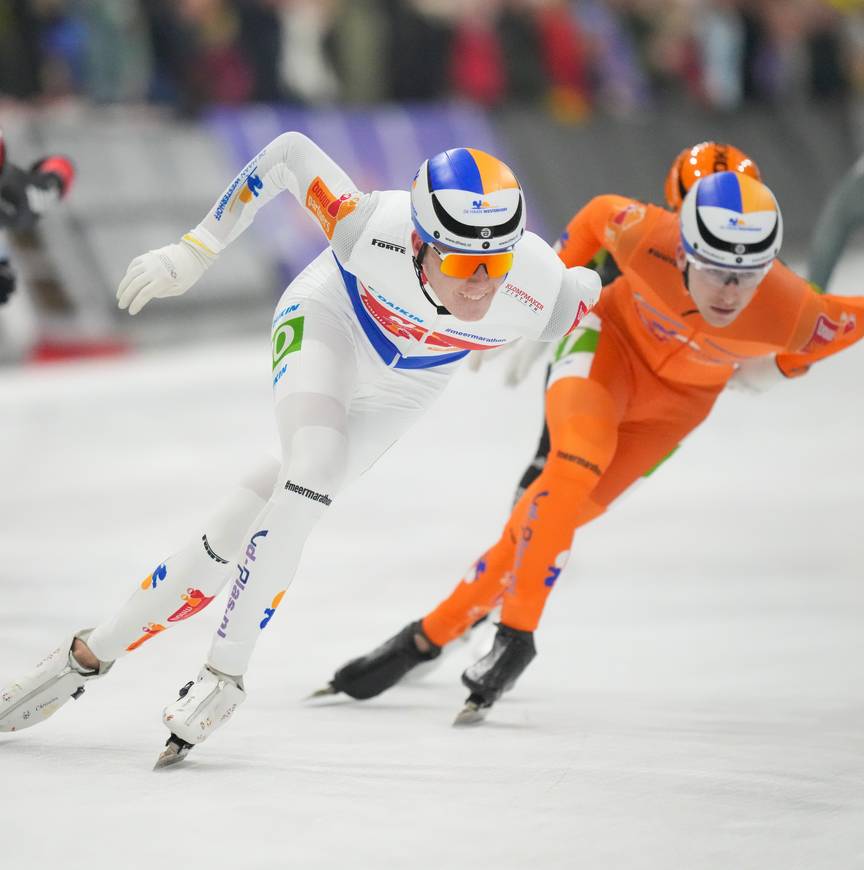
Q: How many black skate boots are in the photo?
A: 2